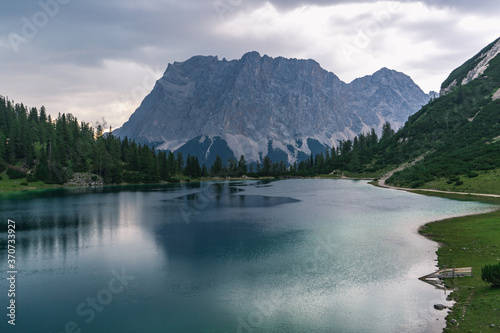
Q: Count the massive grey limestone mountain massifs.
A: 1